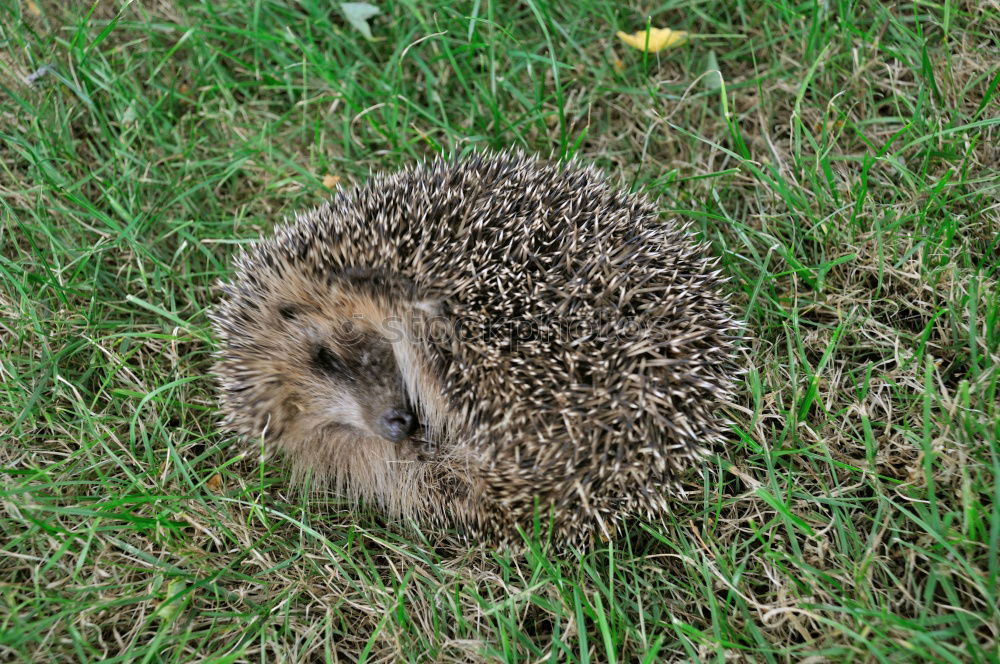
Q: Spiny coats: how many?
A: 1